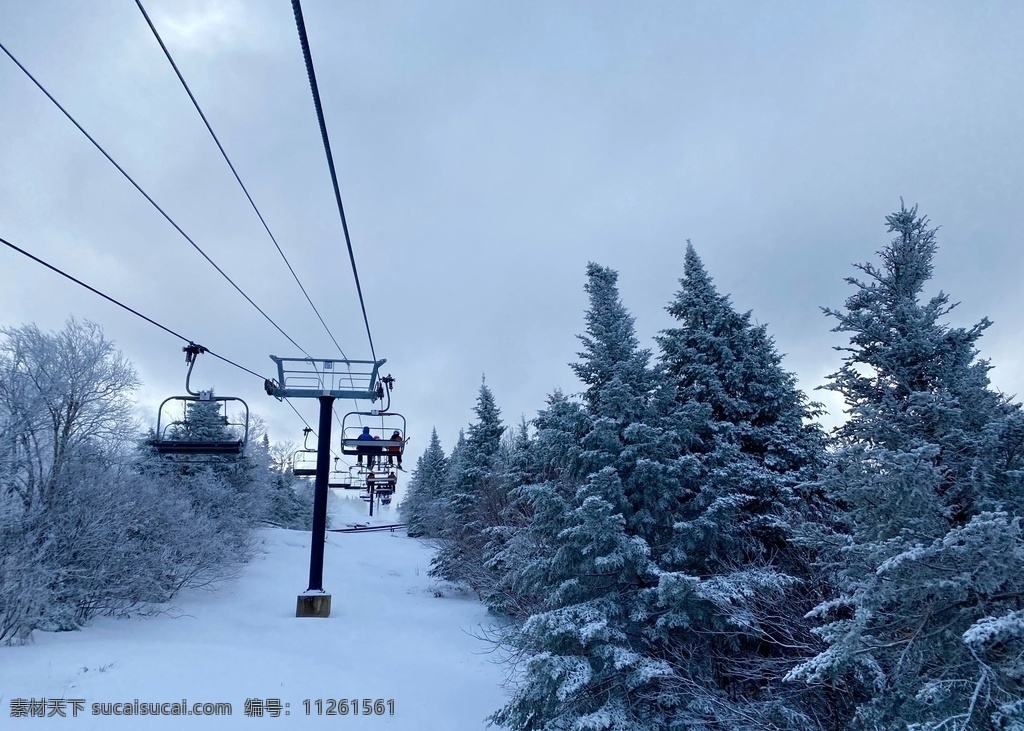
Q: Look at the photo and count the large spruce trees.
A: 3